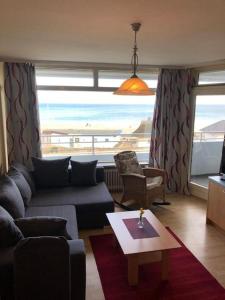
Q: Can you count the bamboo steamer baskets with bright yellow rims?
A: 0